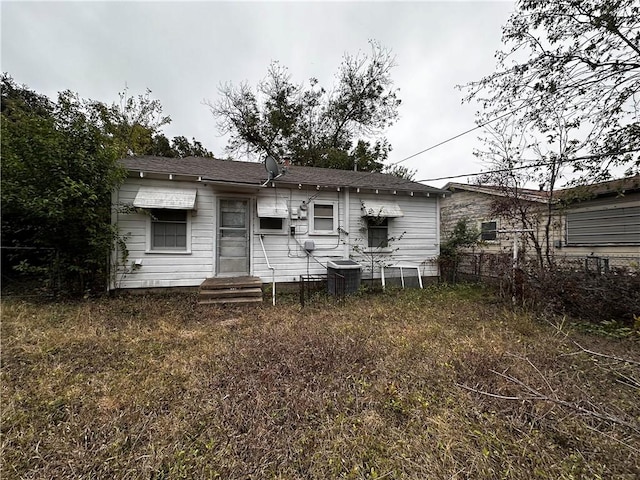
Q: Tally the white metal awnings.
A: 3